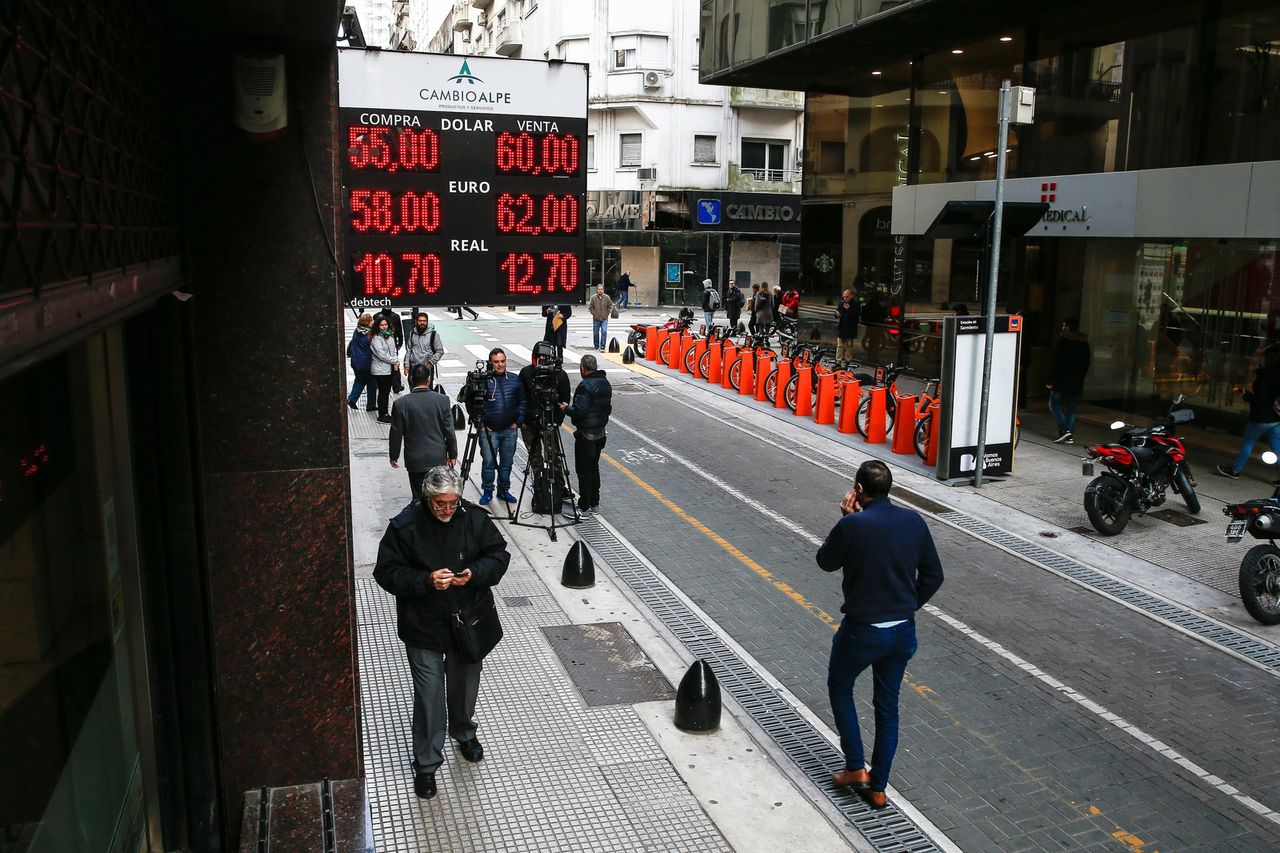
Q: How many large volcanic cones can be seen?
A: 0